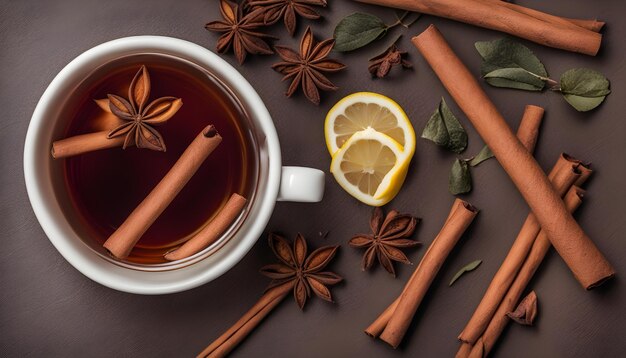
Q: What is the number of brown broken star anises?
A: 2